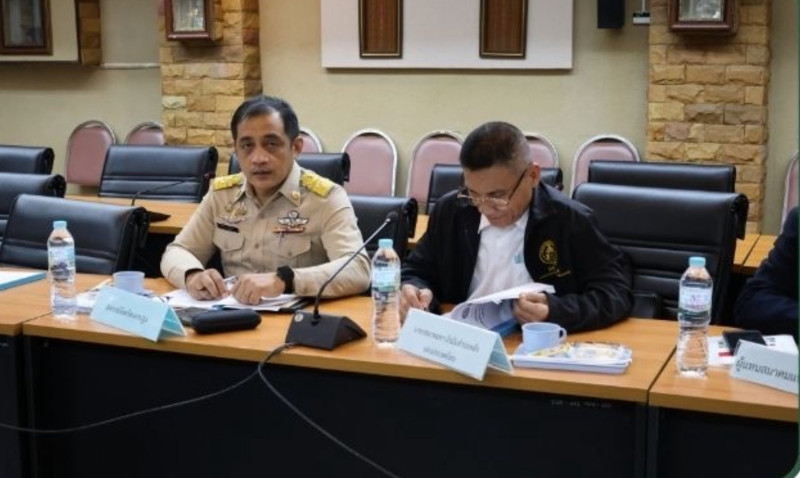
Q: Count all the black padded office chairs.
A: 9